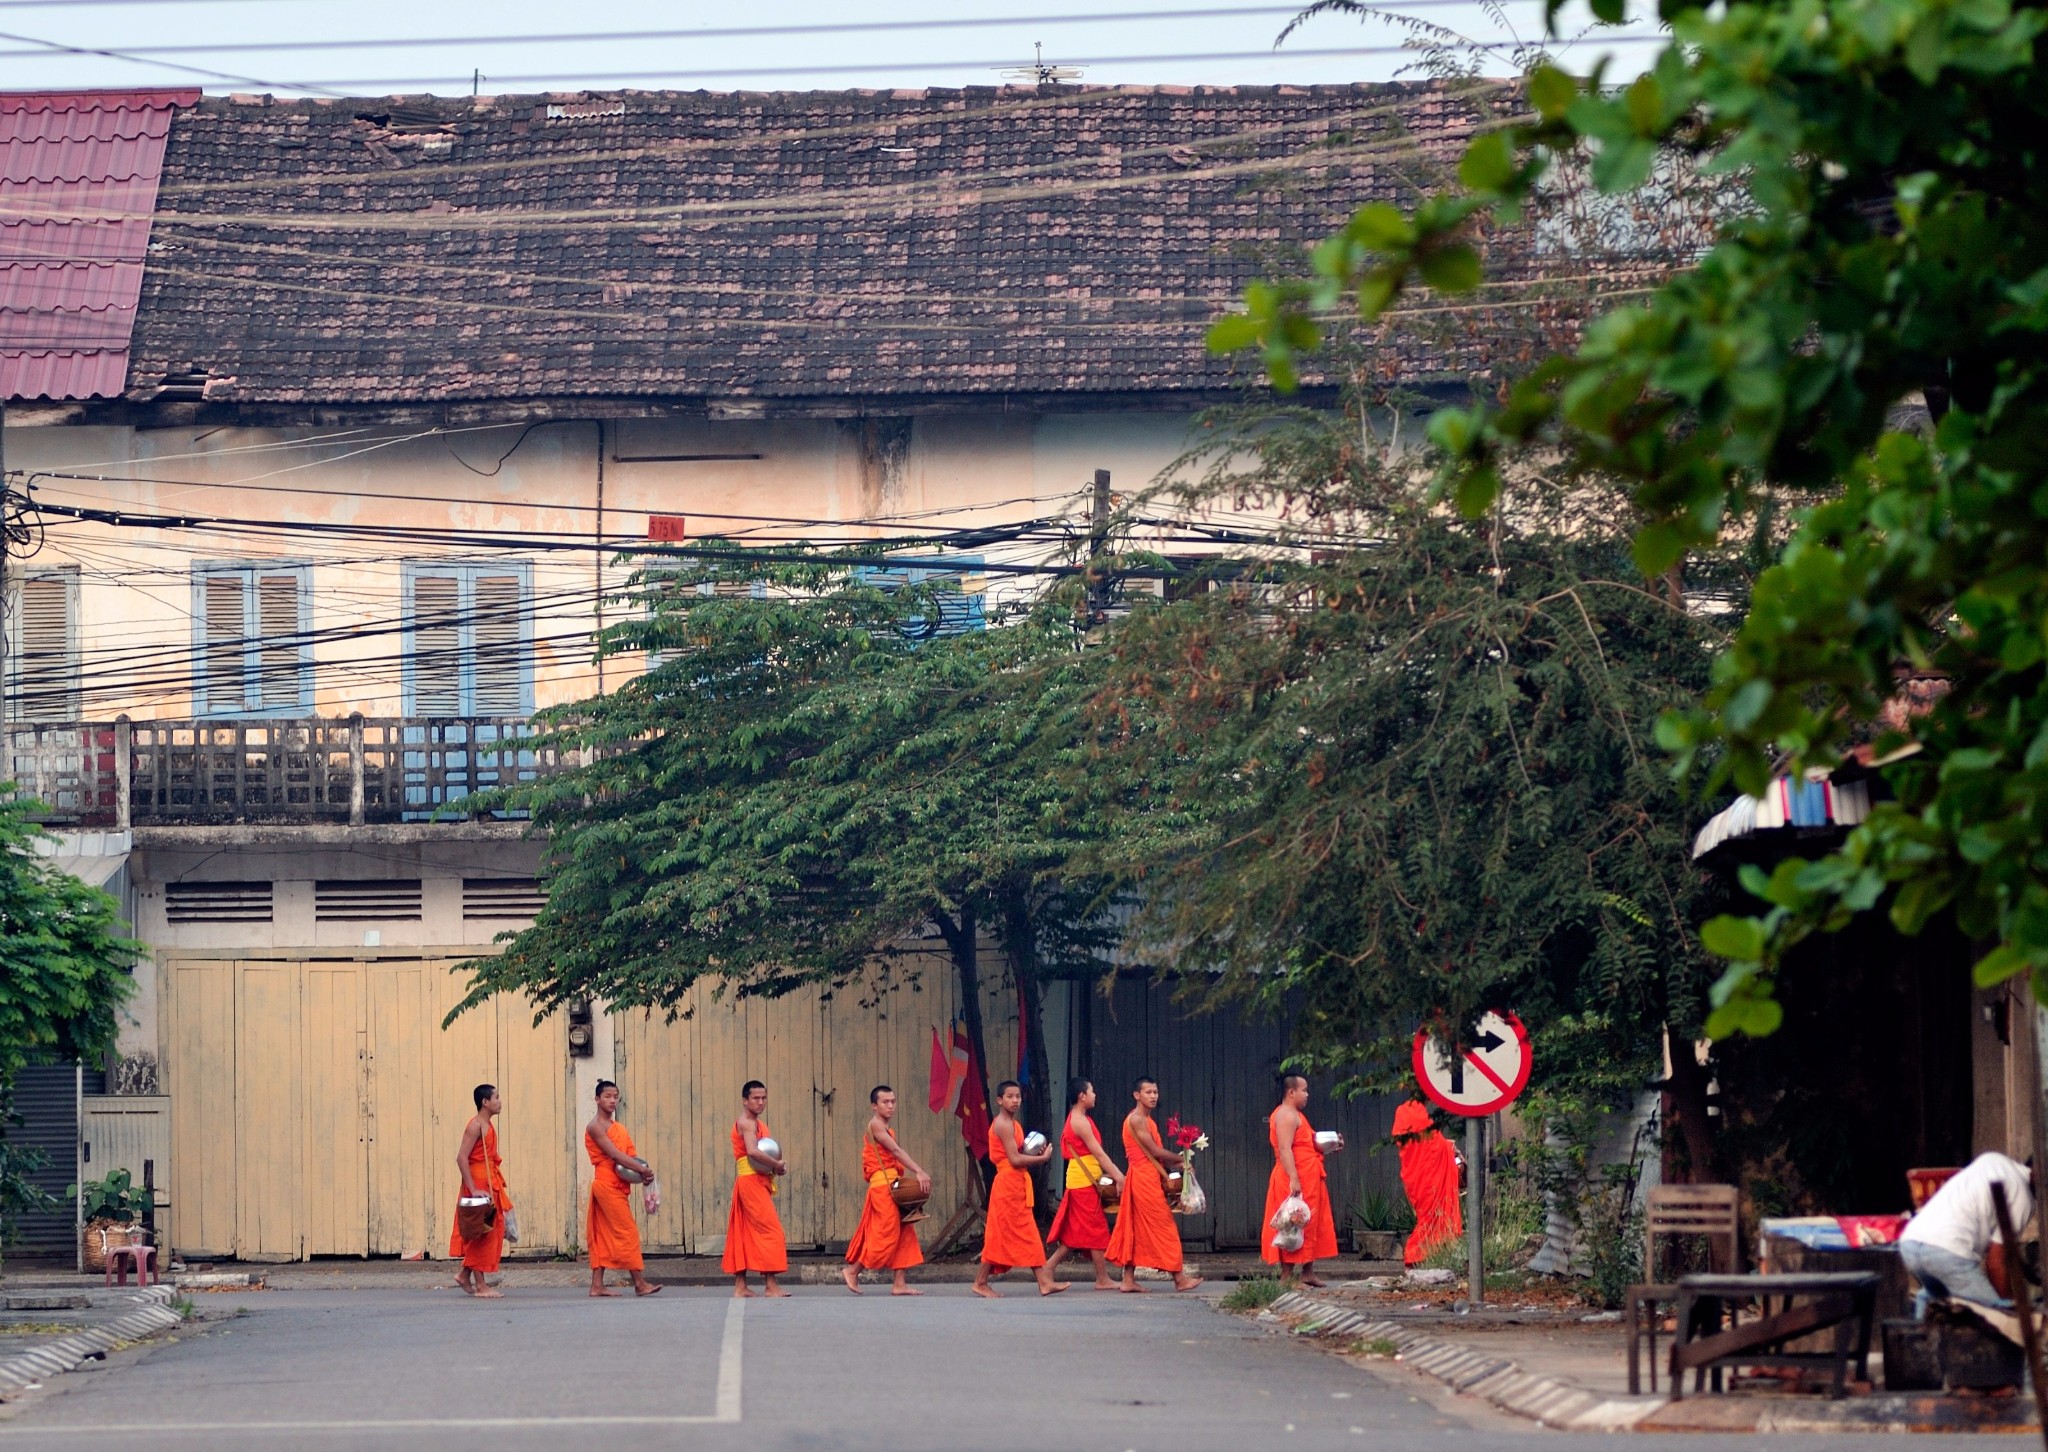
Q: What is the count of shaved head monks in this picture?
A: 8